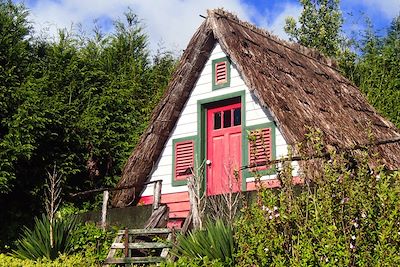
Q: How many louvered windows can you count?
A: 3